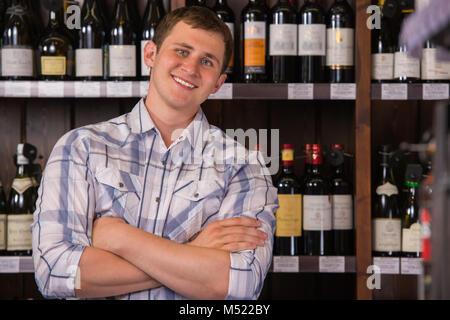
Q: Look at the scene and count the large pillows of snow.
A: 0